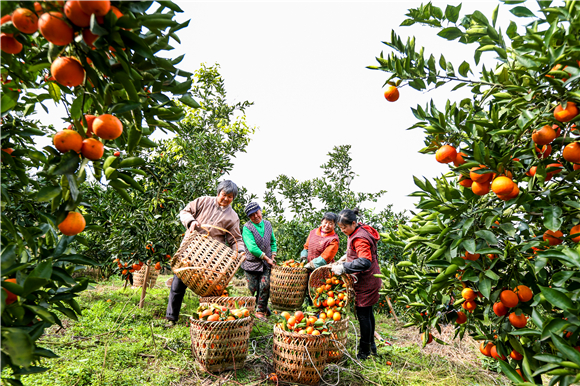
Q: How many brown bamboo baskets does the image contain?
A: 8